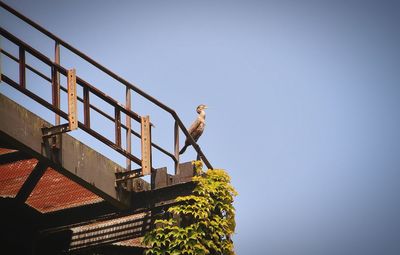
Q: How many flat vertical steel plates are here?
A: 2